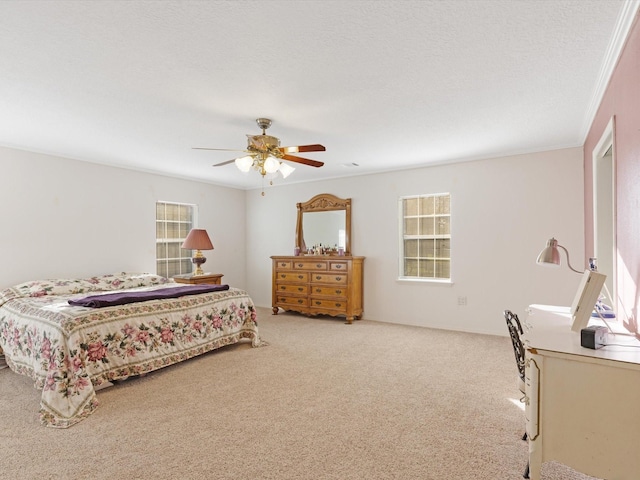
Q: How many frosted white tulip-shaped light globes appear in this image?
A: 3